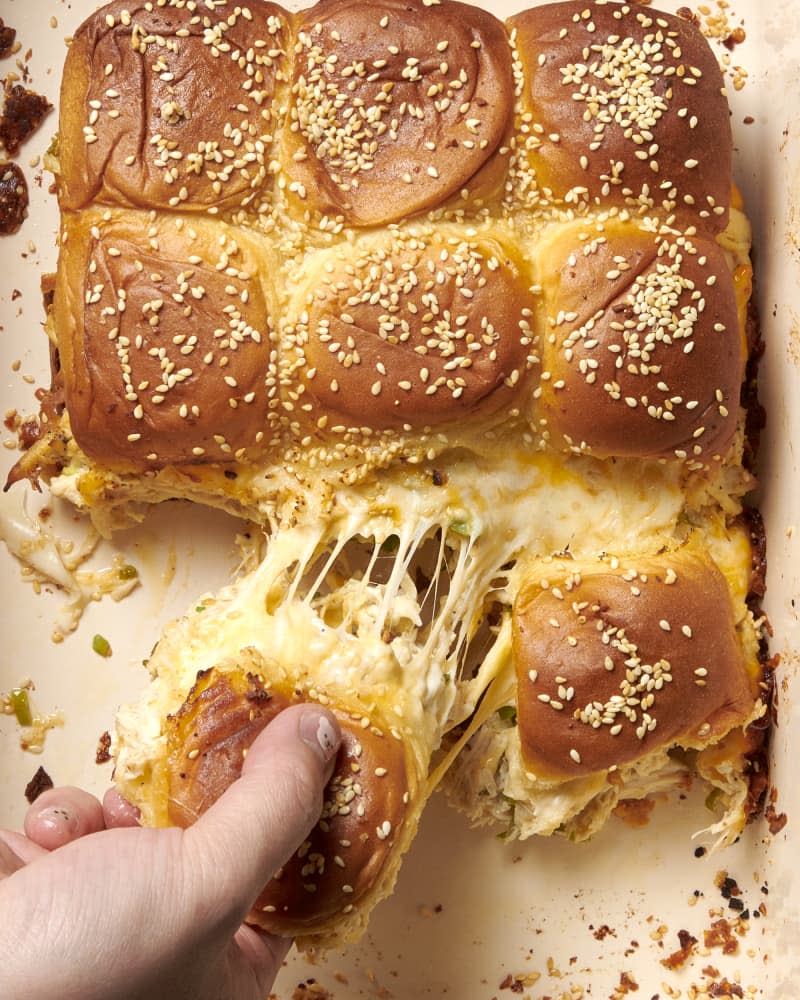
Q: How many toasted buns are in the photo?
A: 8